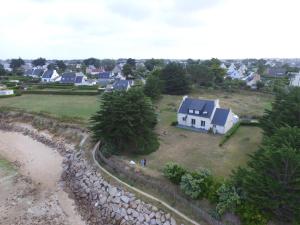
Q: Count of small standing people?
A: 2